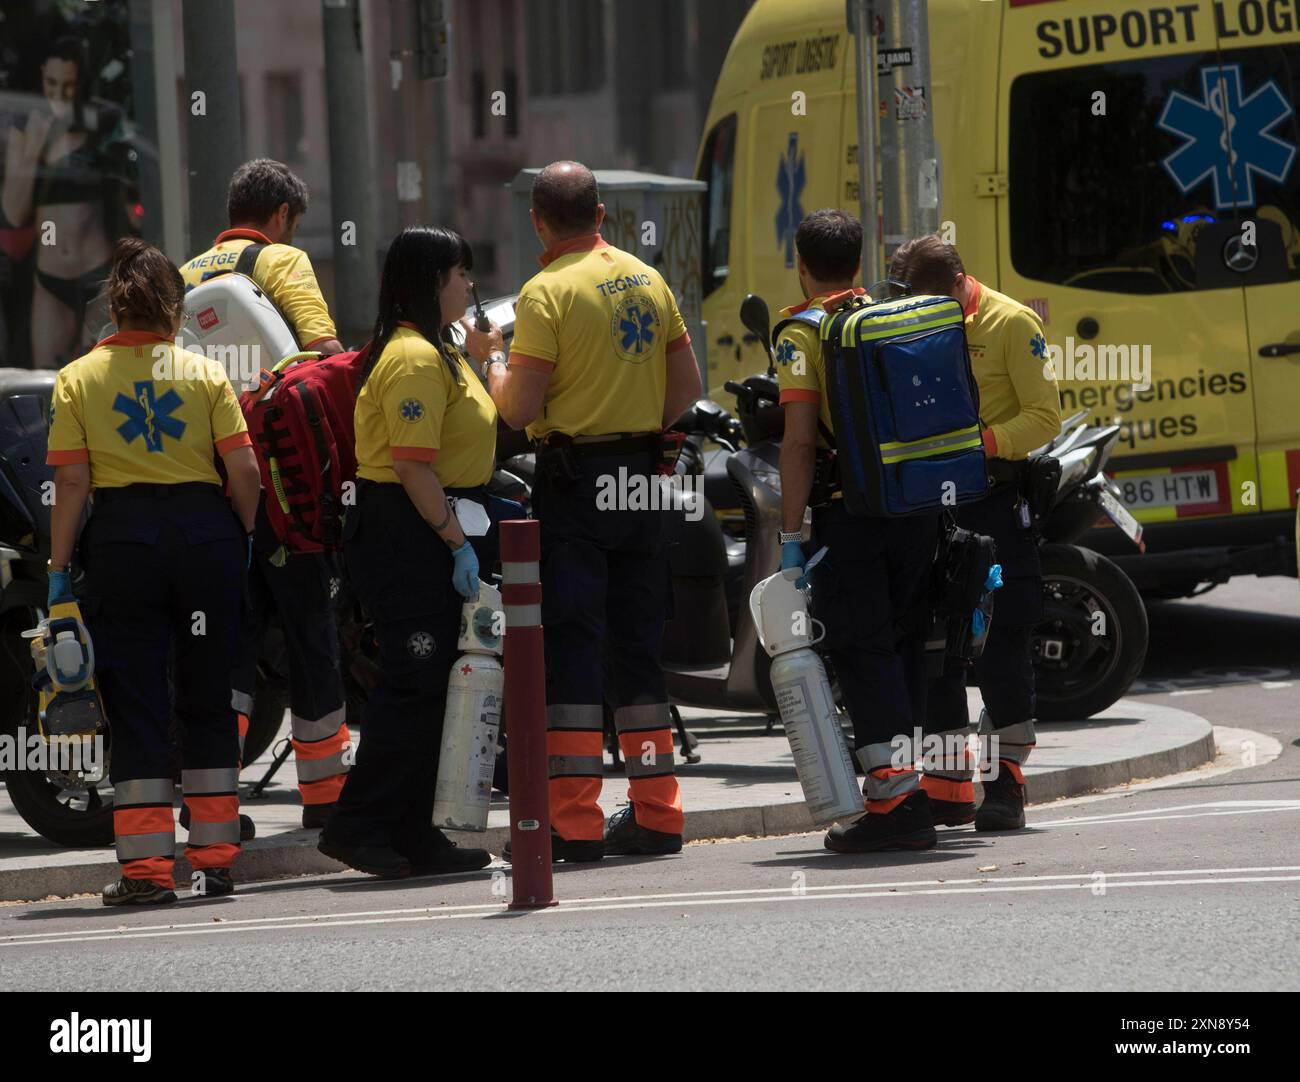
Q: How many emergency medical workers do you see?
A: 6